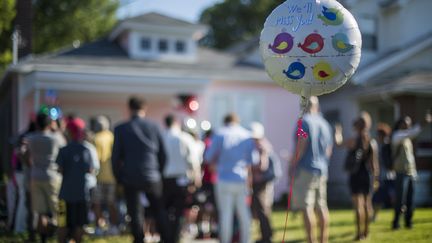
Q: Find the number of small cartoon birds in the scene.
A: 6